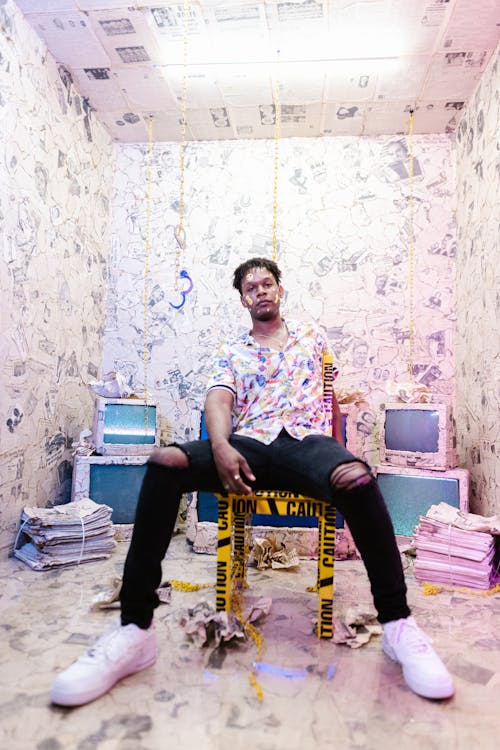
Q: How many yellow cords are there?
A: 4